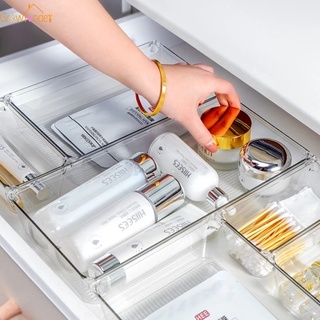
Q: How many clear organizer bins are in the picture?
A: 6